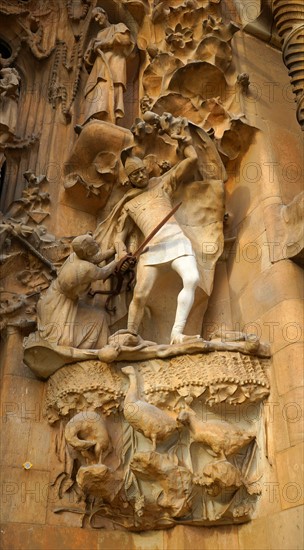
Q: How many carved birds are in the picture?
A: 3